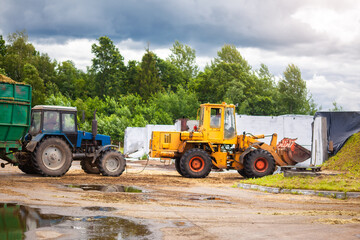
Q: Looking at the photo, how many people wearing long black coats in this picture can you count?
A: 0